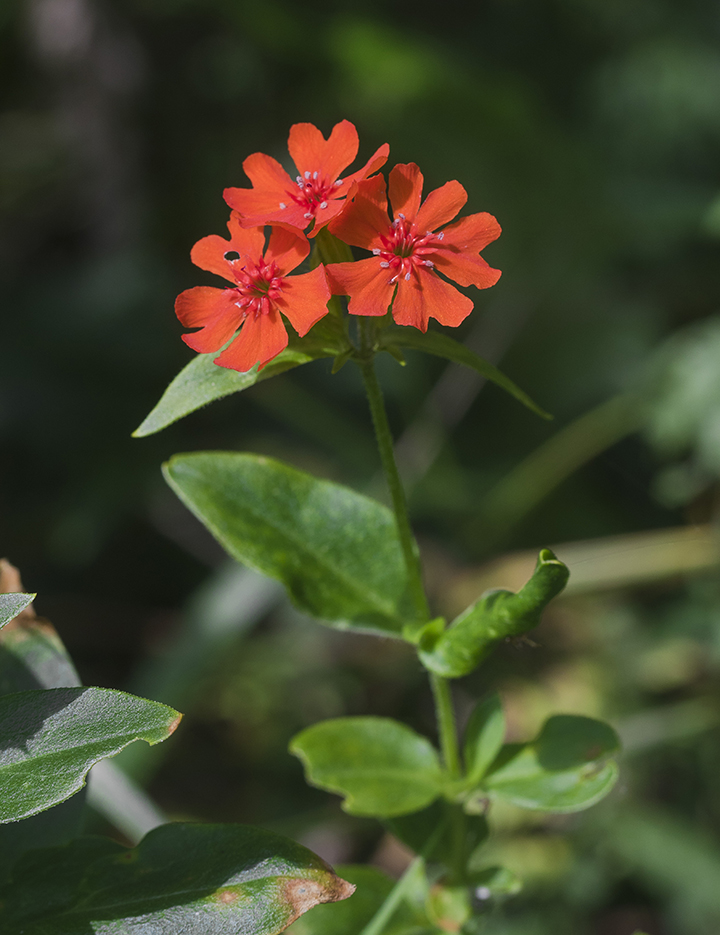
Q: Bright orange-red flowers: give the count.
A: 3